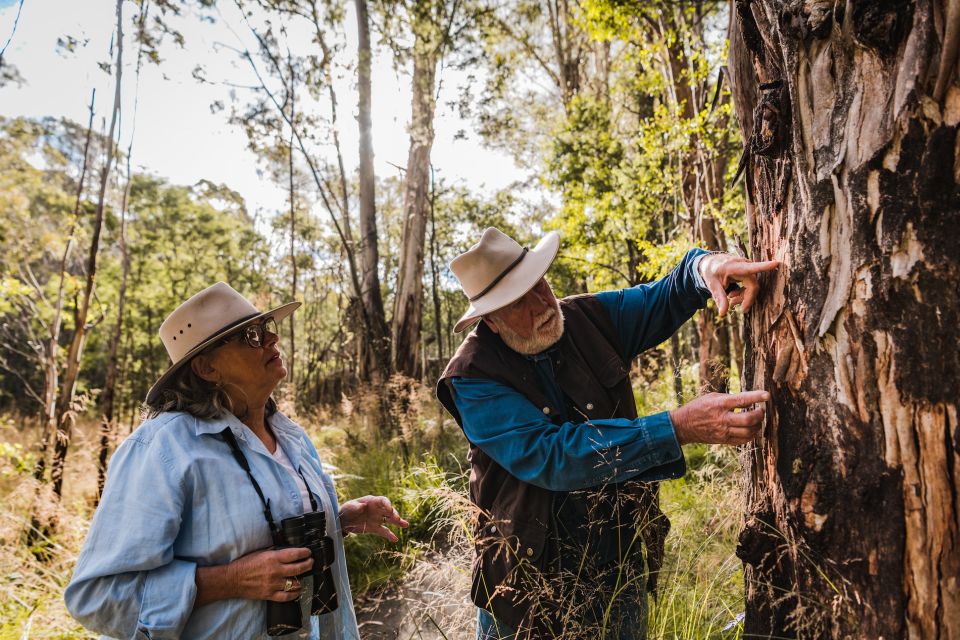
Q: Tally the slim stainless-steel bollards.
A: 0